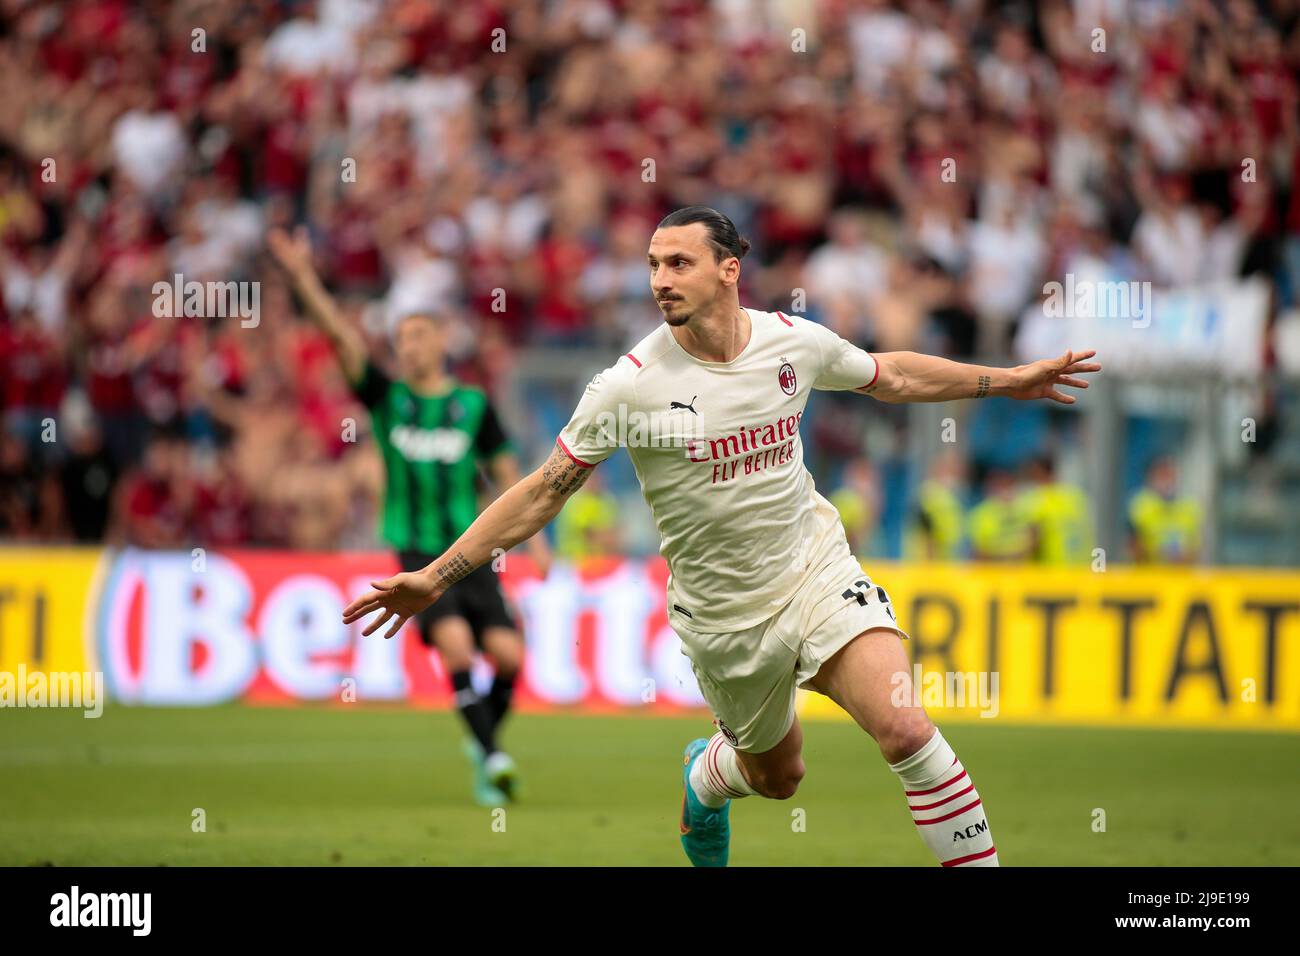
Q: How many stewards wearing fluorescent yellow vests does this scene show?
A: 6